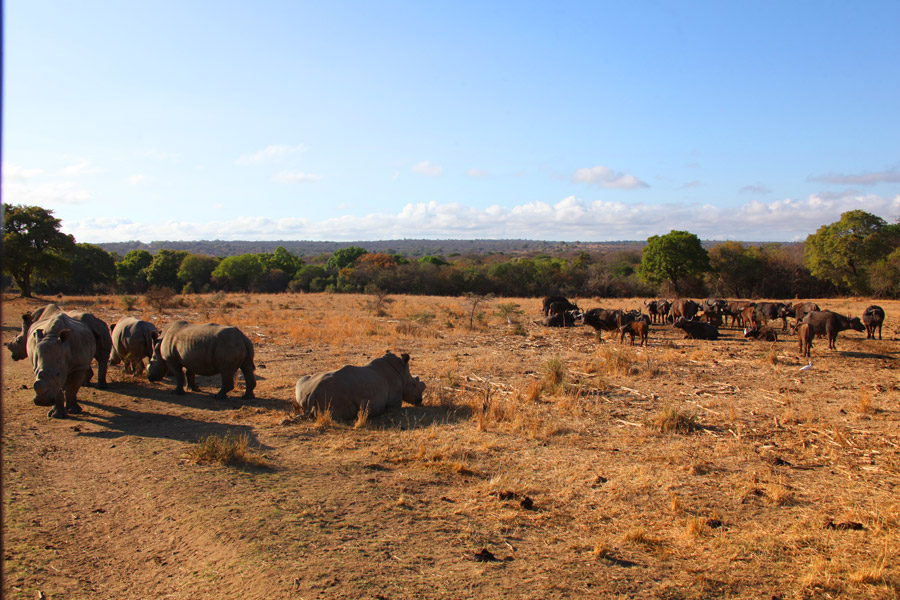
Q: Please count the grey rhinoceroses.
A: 5